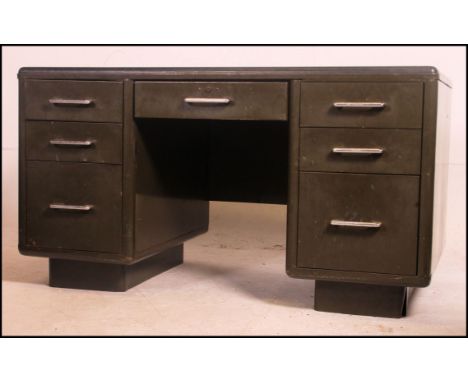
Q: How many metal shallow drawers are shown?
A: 5